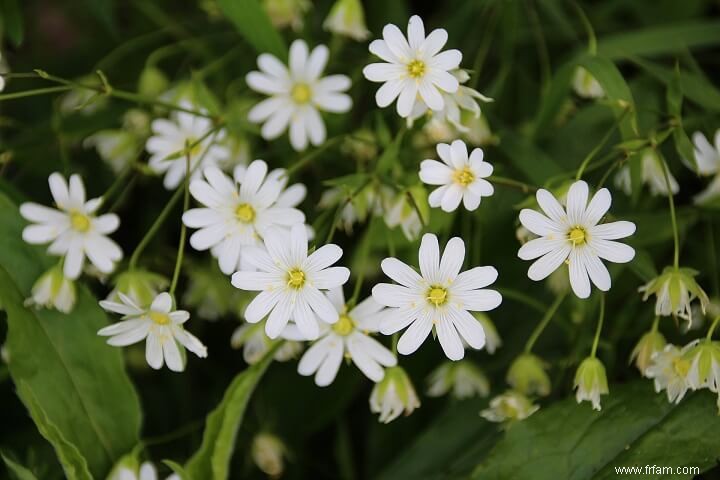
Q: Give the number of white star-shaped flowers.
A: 11